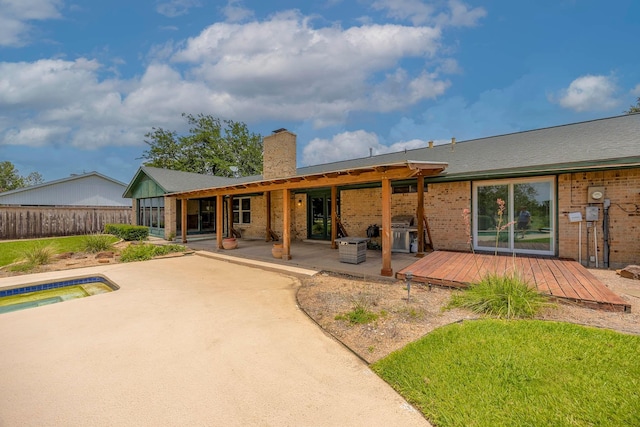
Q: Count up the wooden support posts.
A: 8